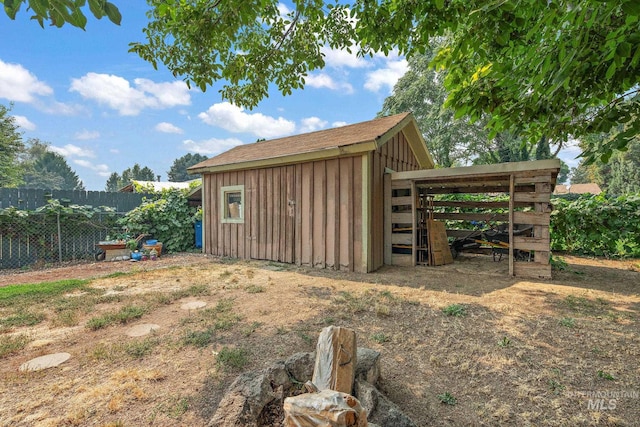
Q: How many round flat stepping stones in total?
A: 3